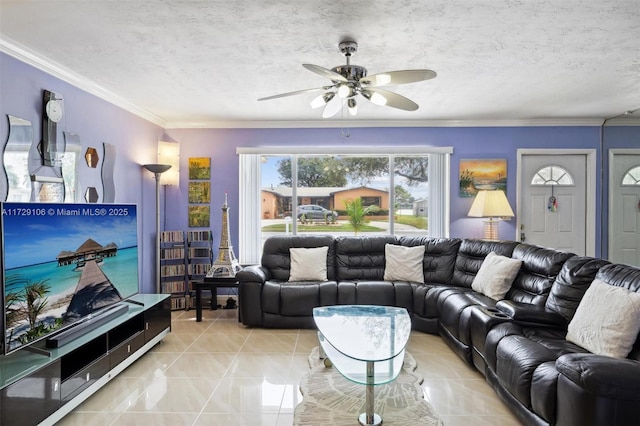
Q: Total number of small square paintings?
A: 3